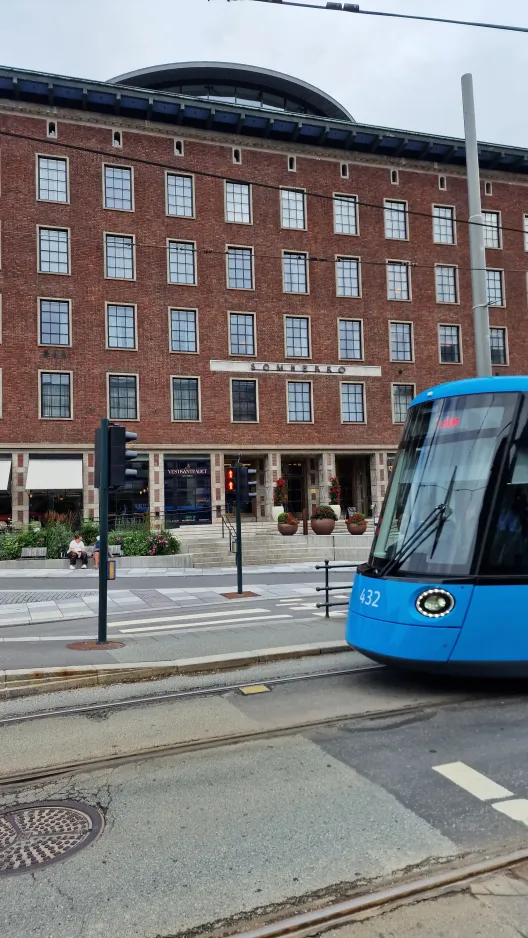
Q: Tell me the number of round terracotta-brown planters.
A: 3